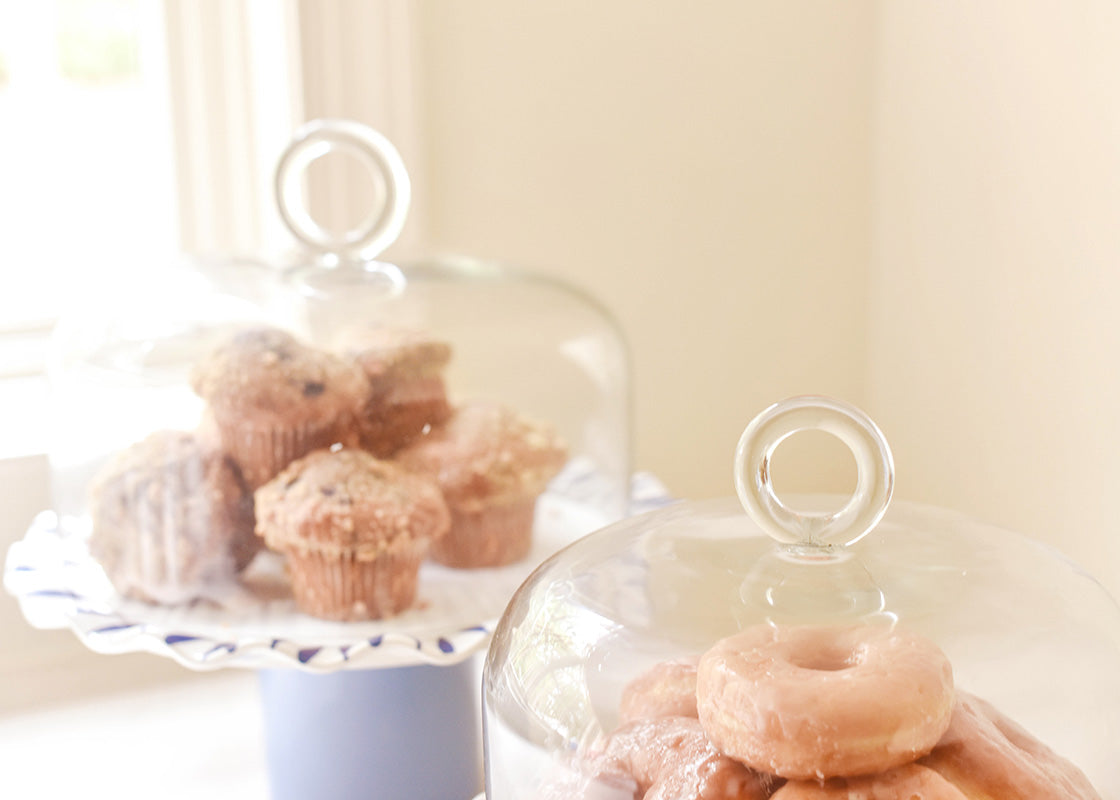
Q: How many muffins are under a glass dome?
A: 5